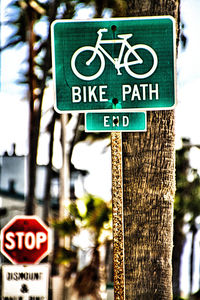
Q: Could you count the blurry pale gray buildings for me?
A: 1